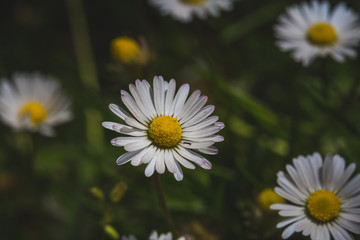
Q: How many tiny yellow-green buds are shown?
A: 3